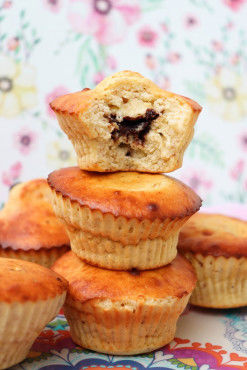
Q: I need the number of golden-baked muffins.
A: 6